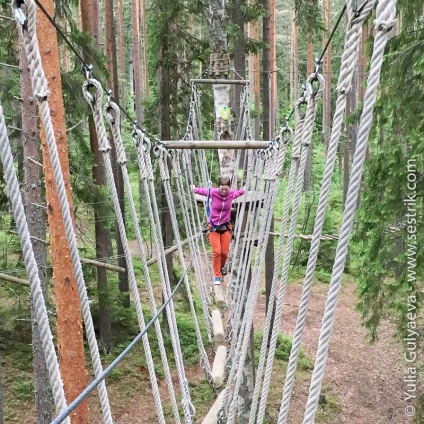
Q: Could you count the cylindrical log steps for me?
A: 4